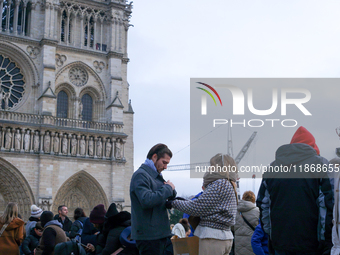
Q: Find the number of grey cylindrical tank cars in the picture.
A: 0